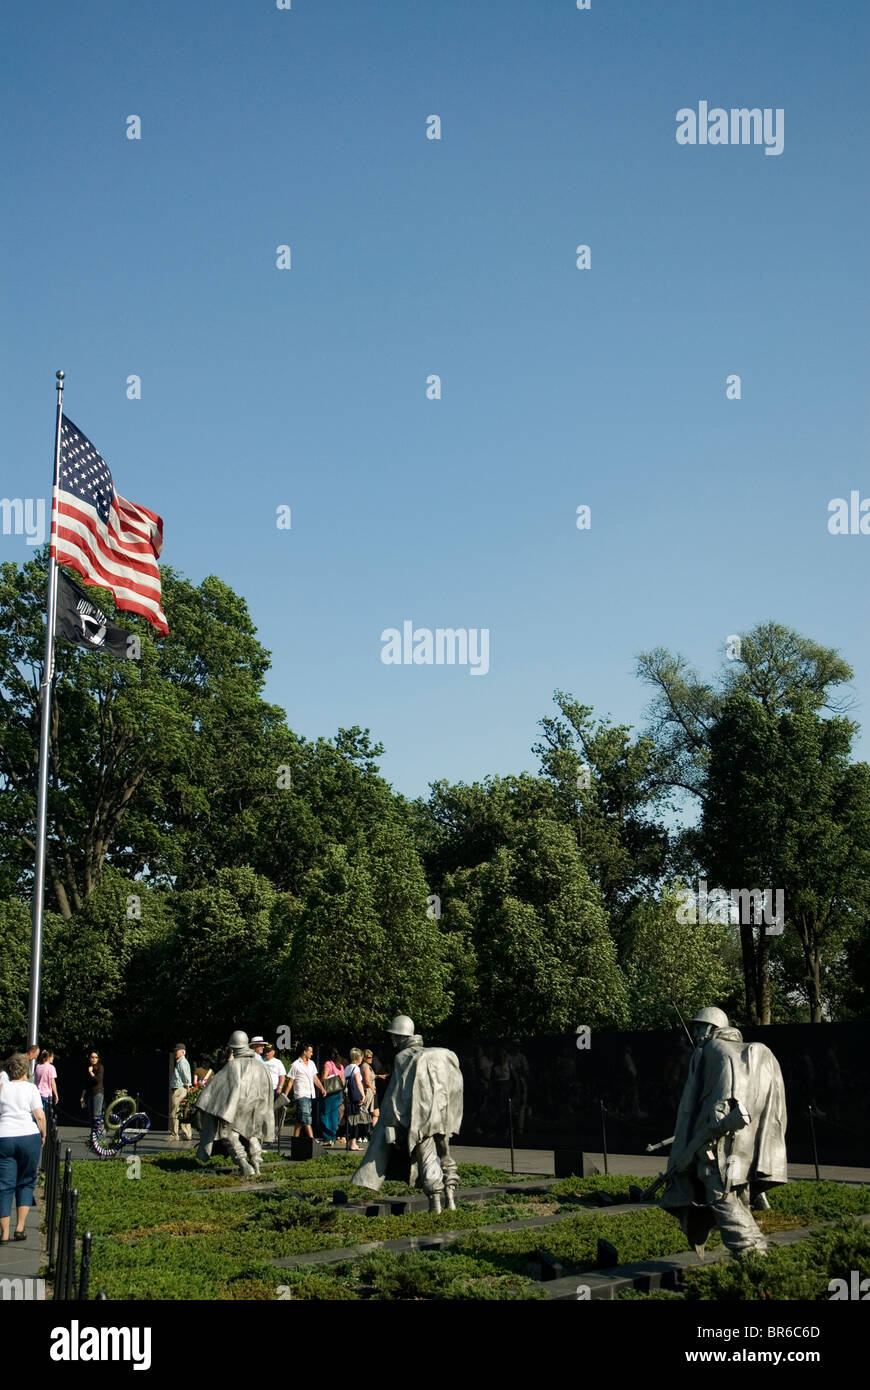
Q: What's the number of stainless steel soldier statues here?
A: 3